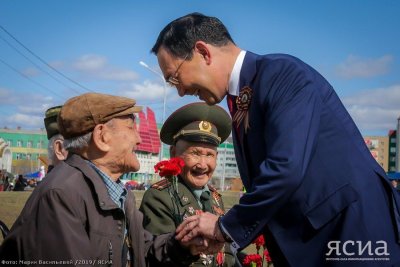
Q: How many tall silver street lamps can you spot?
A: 1